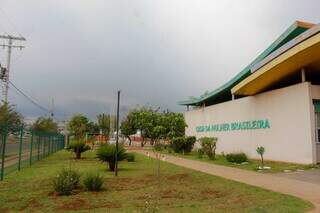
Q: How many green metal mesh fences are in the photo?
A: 1